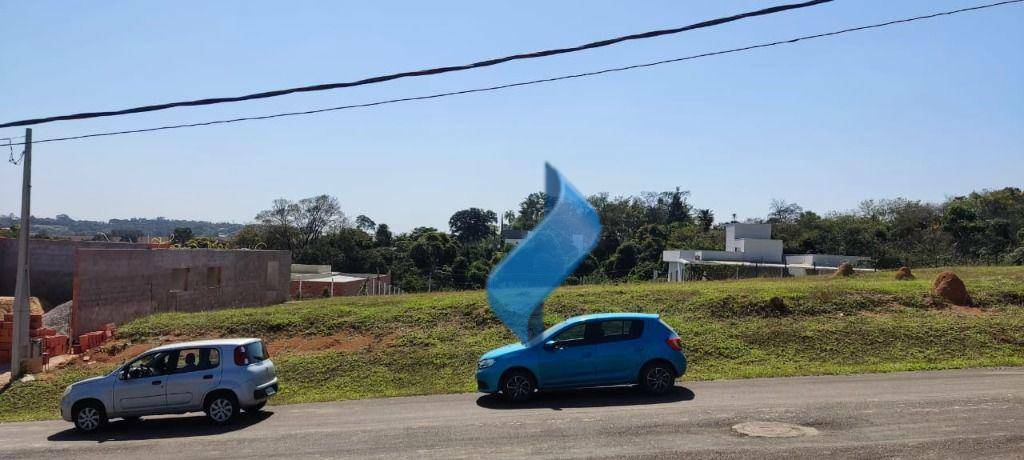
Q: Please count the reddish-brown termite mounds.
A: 3